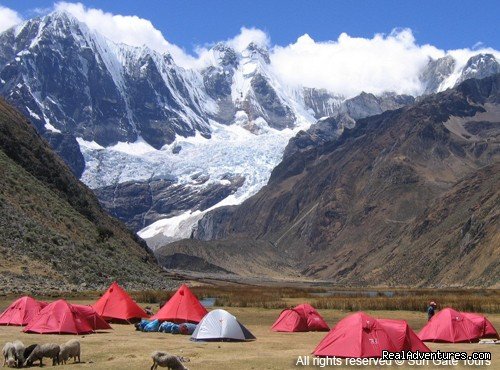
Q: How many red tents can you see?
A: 7